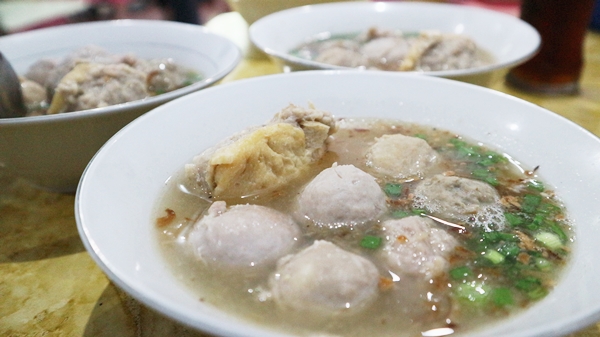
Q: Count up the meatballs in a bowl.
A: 6